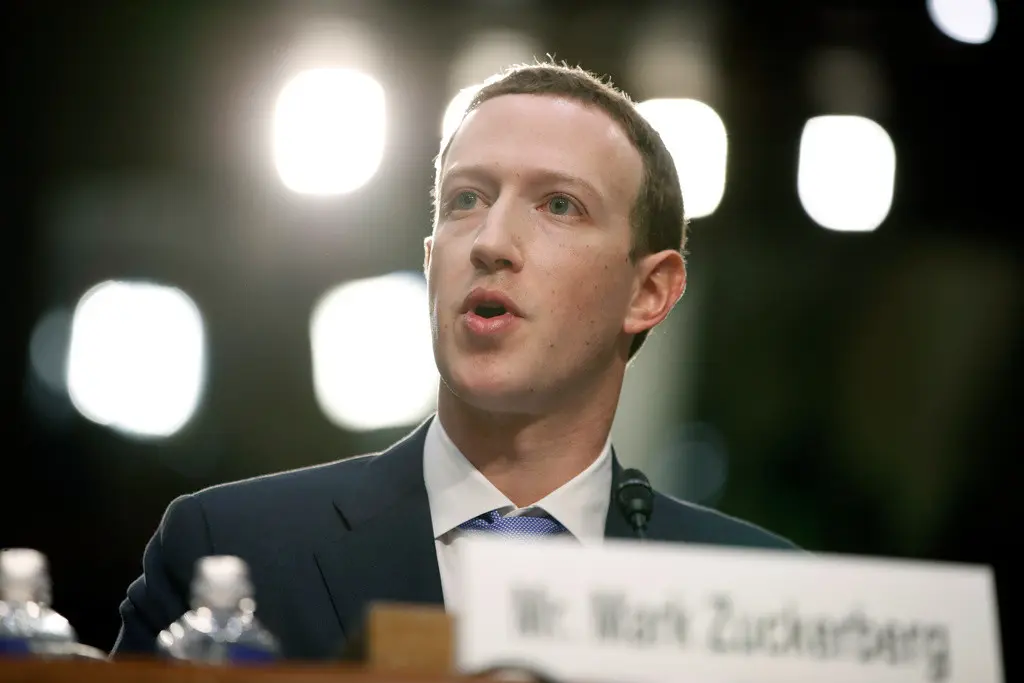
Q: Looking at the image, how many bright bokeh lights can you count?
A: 7